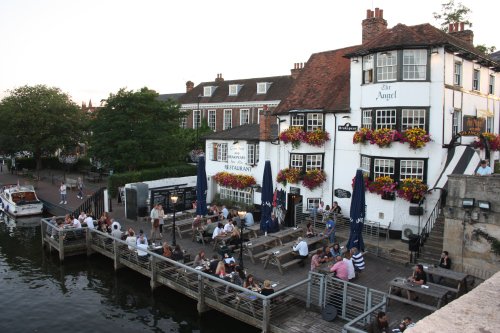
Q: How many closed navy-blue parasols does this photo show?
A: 3